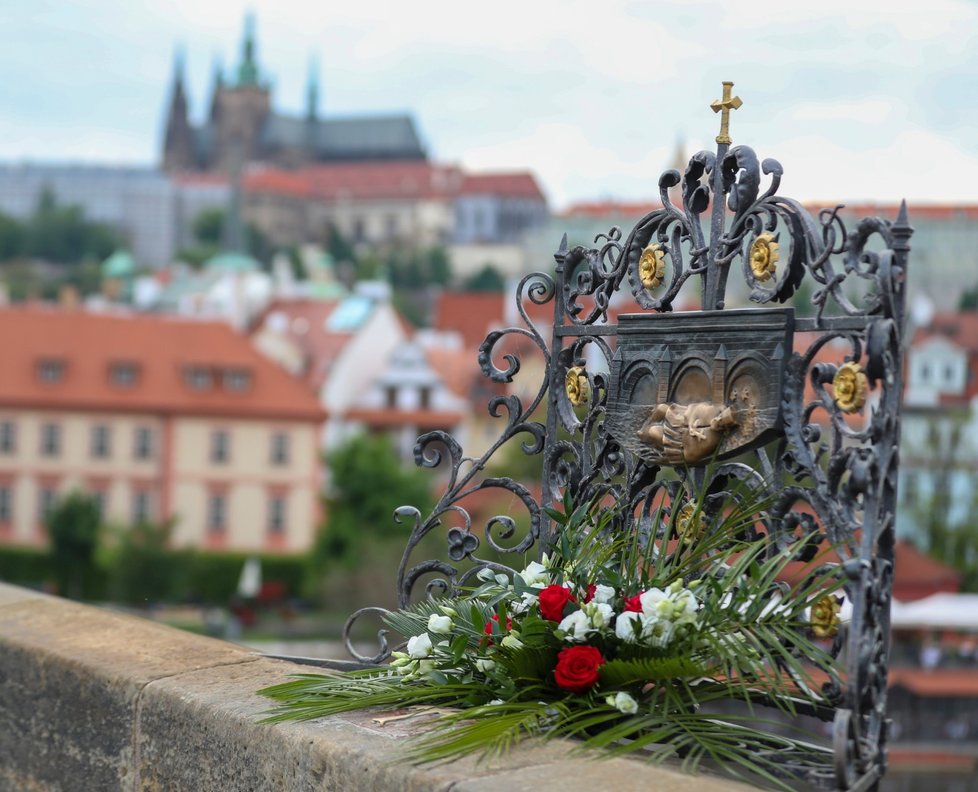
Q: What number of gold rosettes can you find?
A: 6